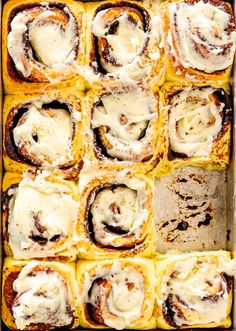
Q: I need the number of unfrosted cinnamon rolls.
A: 0